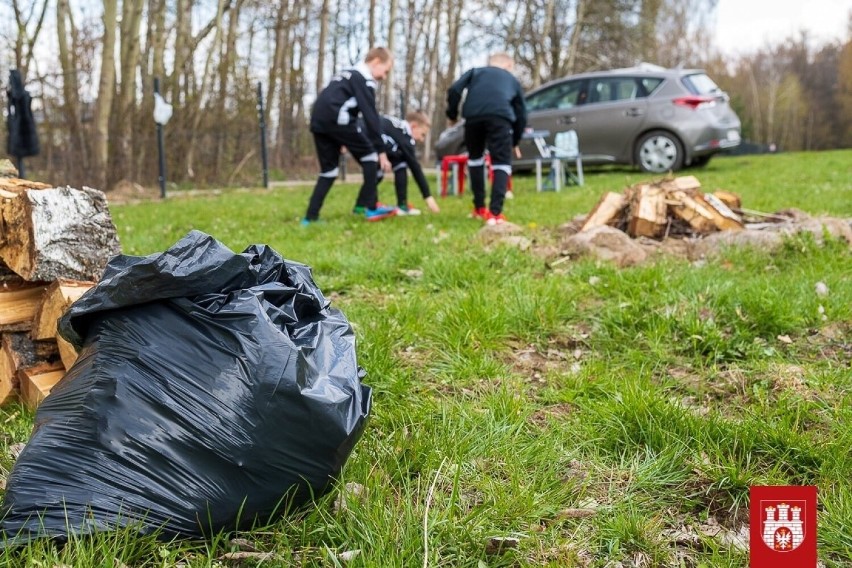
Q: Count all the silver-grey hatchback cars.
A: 1